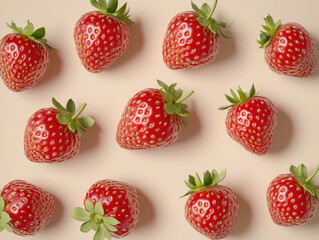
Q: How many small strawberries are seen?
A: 11